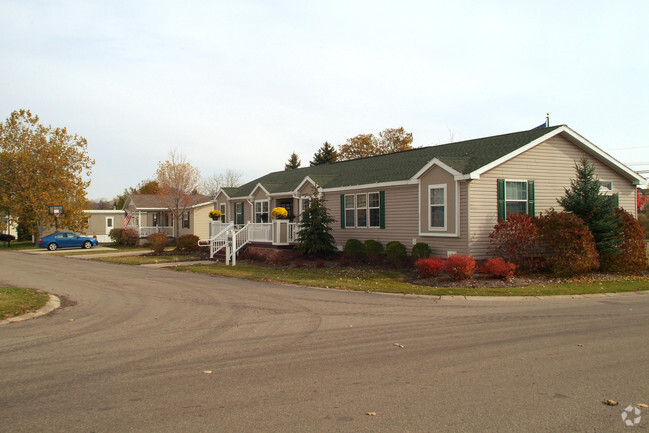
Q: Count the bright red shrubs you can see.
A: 3